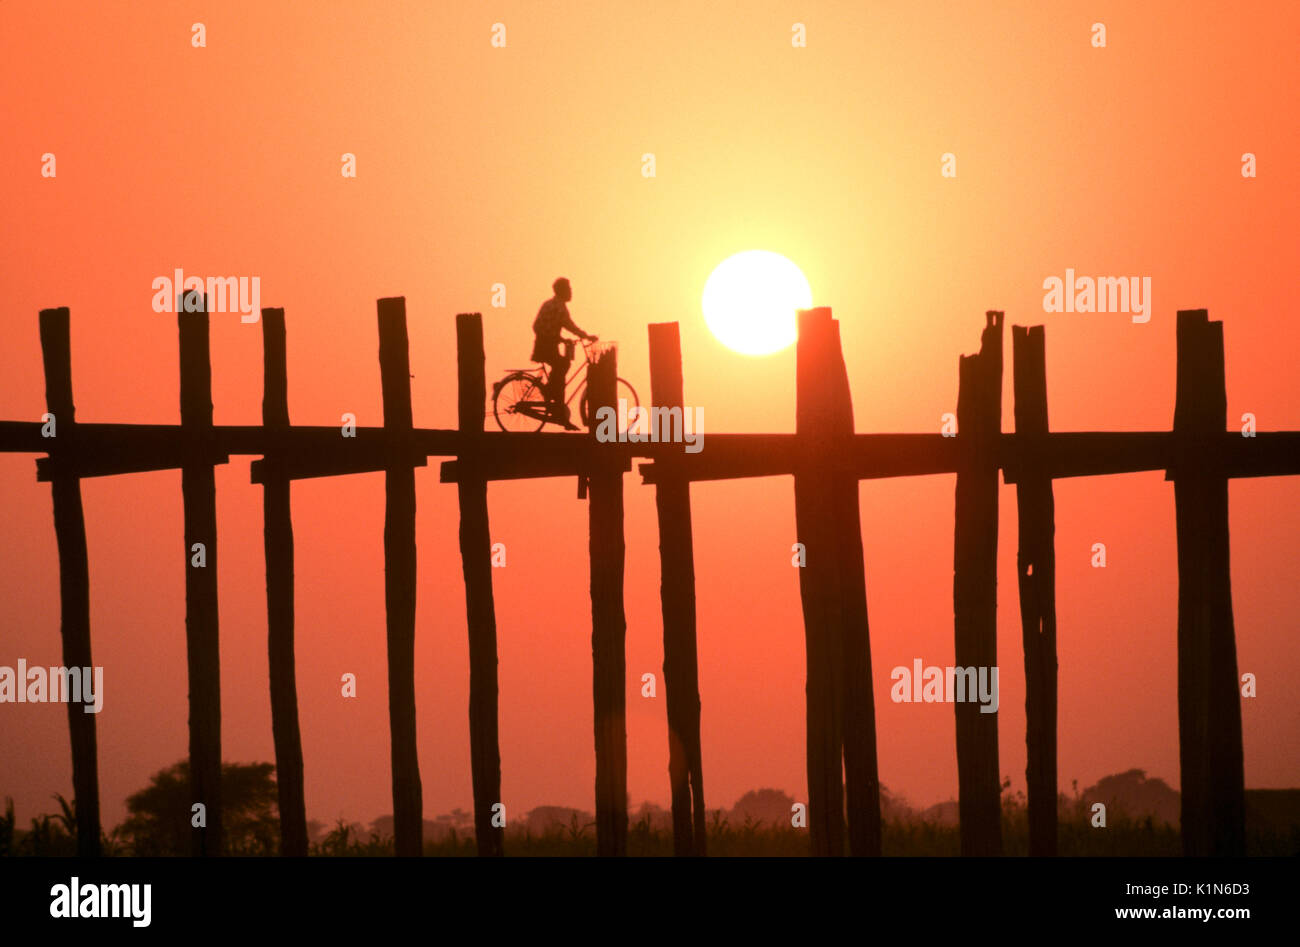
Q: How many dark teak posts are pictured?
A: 11